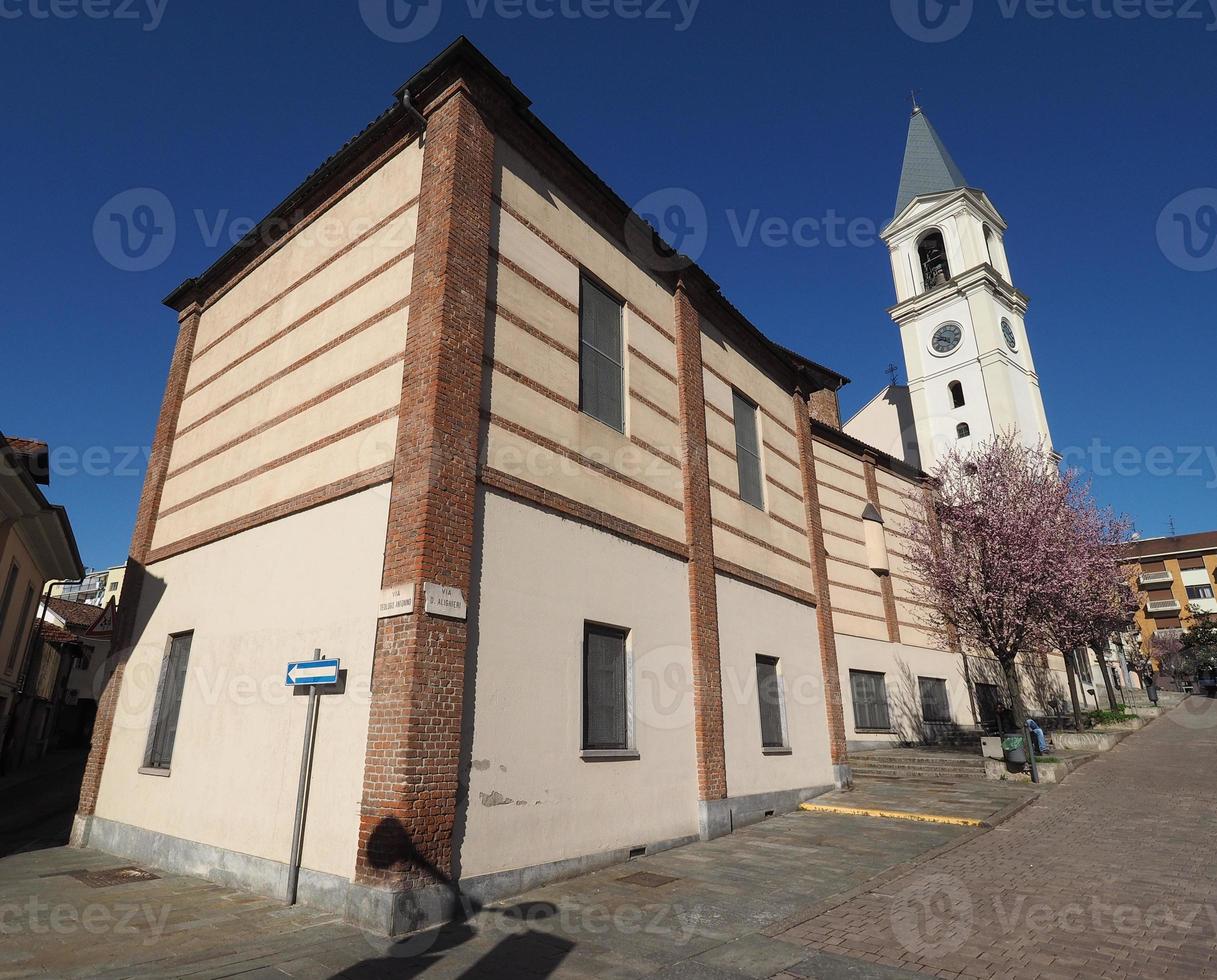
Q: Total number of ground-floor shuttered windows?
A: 5